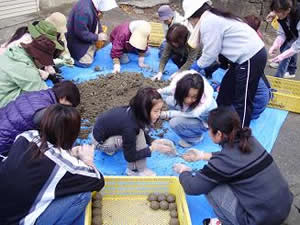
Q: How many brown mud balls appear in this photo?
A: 12